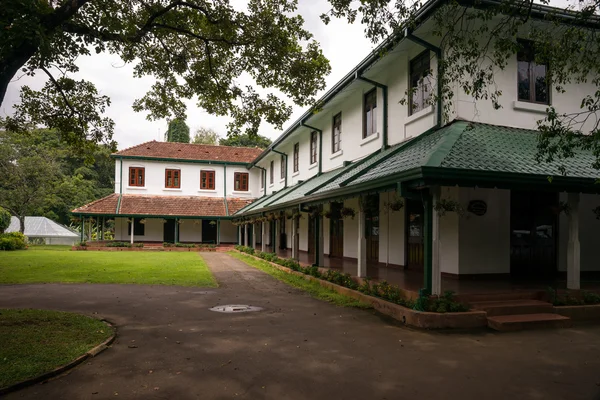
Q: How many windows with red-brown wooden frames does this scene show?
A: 4